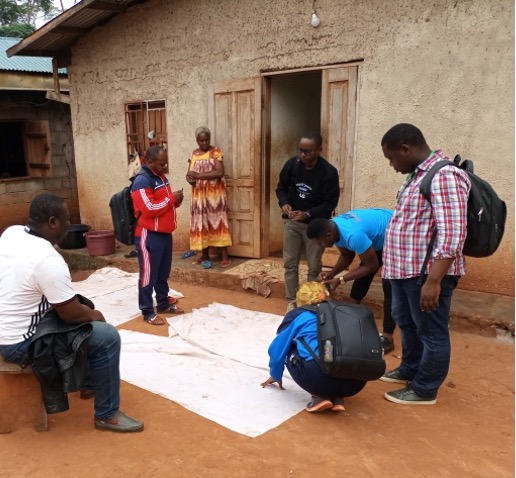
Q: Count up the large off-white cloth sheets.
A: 3